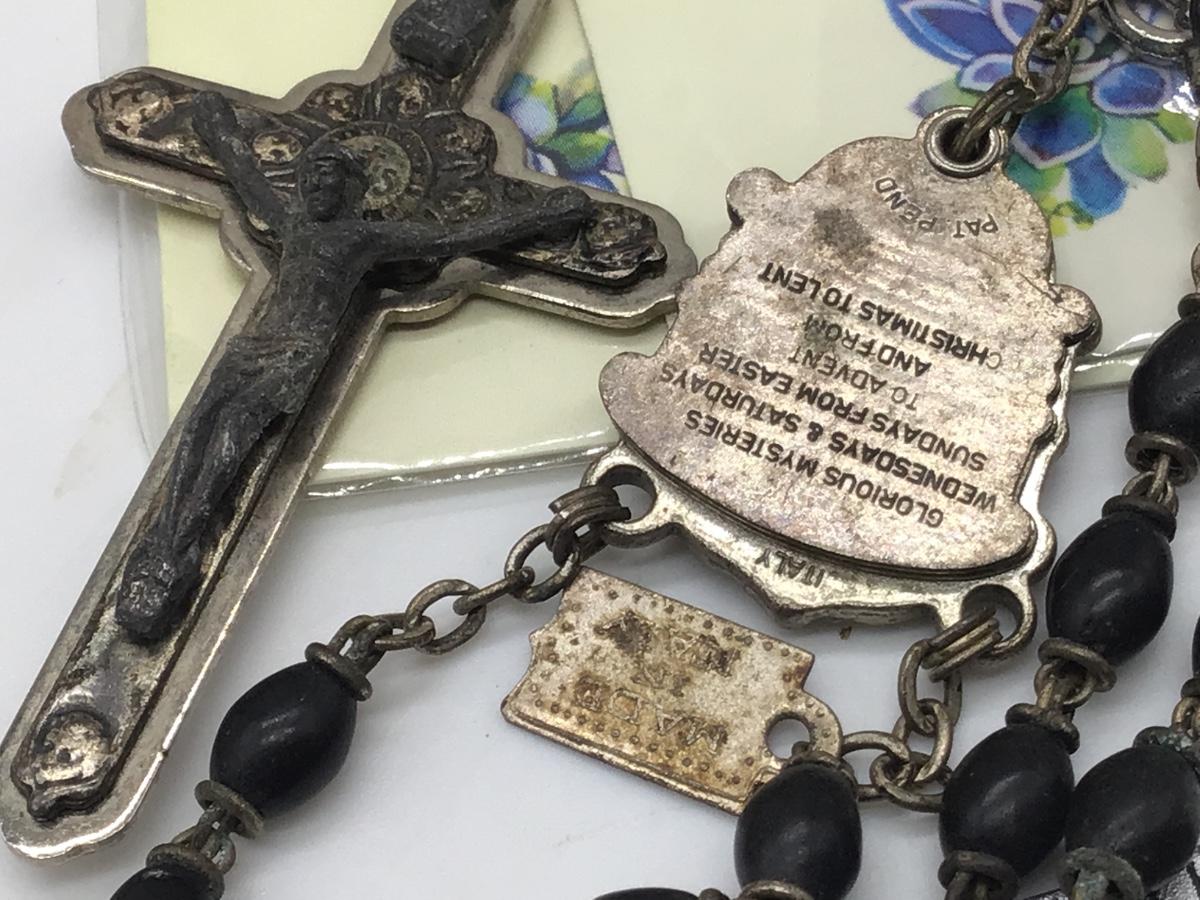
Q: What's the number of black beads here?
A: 9